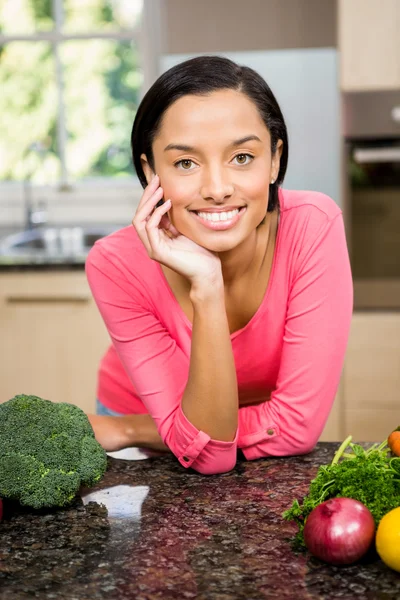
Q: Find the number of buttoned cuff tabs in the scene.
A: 2